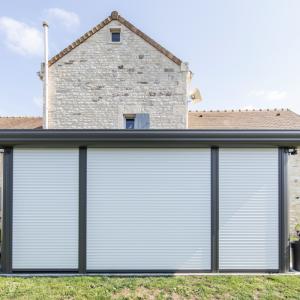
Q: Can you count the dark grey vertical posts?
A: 4